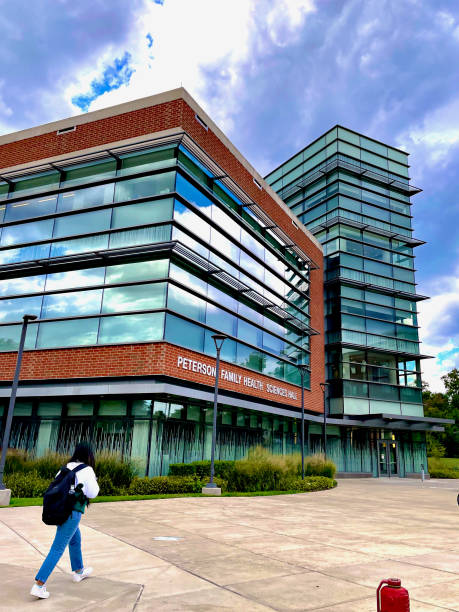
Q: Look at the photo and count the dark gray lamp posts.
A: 4